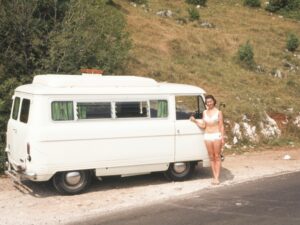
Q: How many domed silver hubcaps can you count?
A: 2